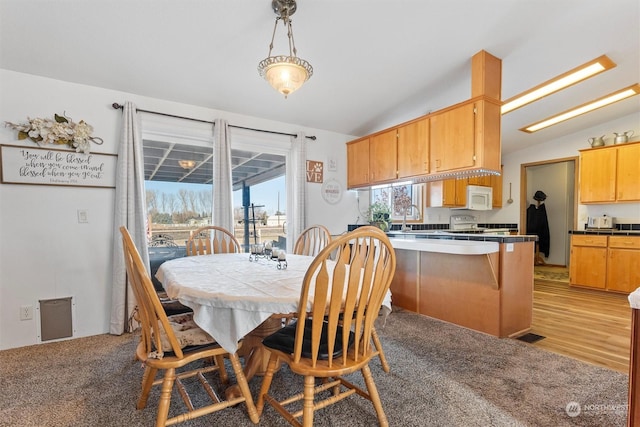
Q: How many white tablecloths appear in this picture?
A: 1